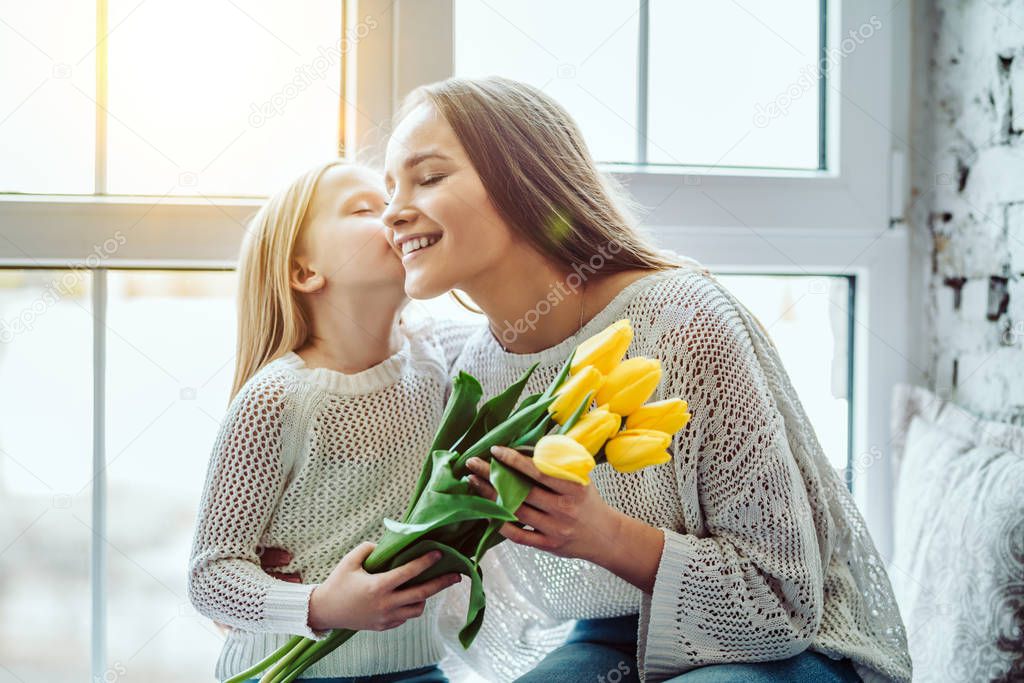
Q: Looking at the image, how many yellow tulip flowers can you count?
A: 7